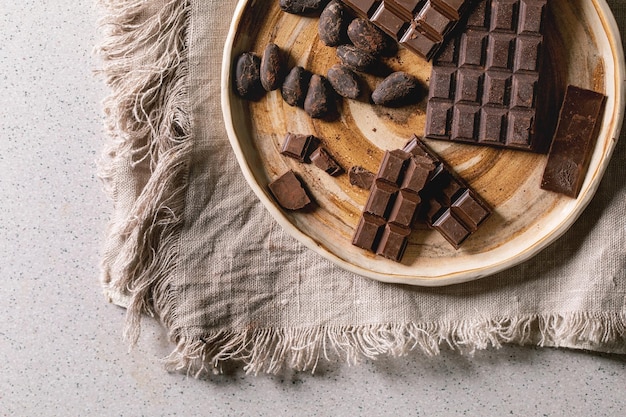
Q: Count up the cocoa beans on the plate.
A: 10